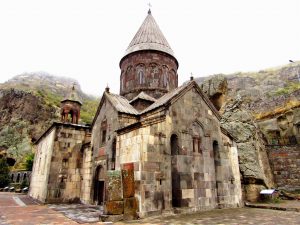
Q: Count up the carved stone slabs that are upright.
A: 2